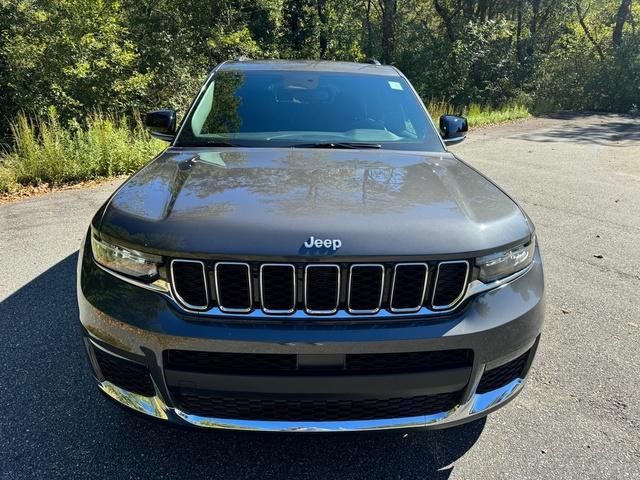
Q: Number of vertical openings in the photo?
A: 7